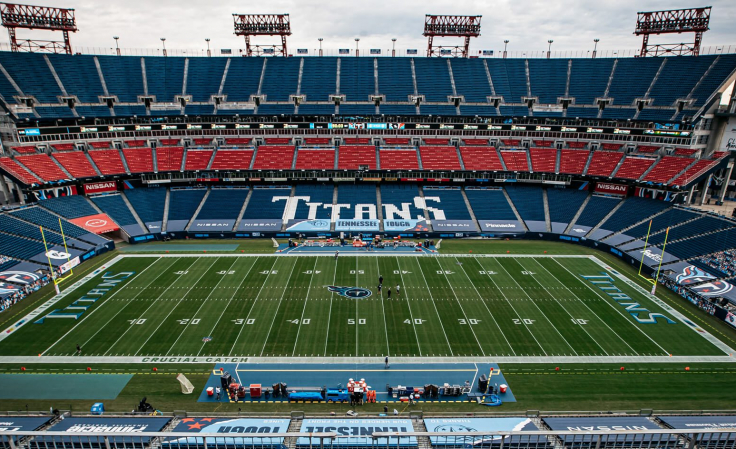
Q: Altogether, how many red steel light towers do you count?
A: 4